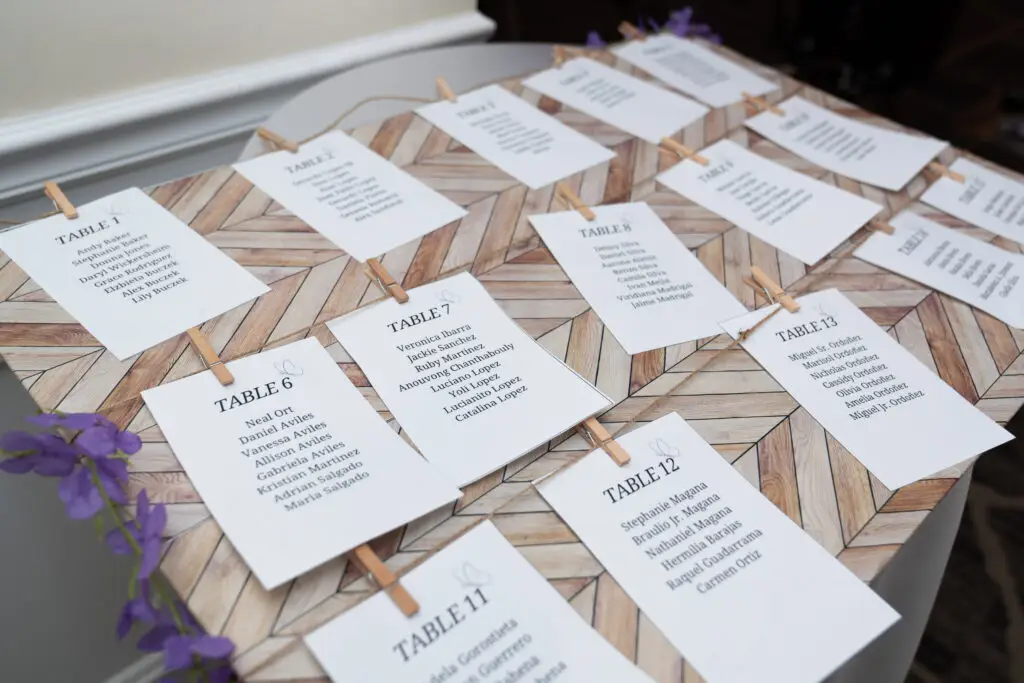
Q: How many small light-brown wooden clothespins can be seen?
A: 15